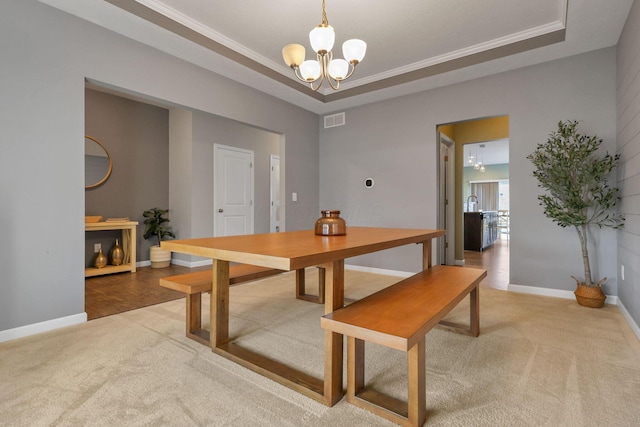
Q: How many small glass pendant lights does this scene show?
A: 3